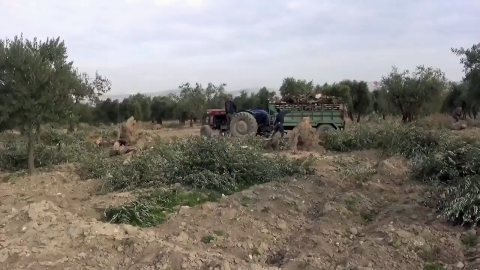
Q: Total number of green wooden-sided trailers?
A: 1